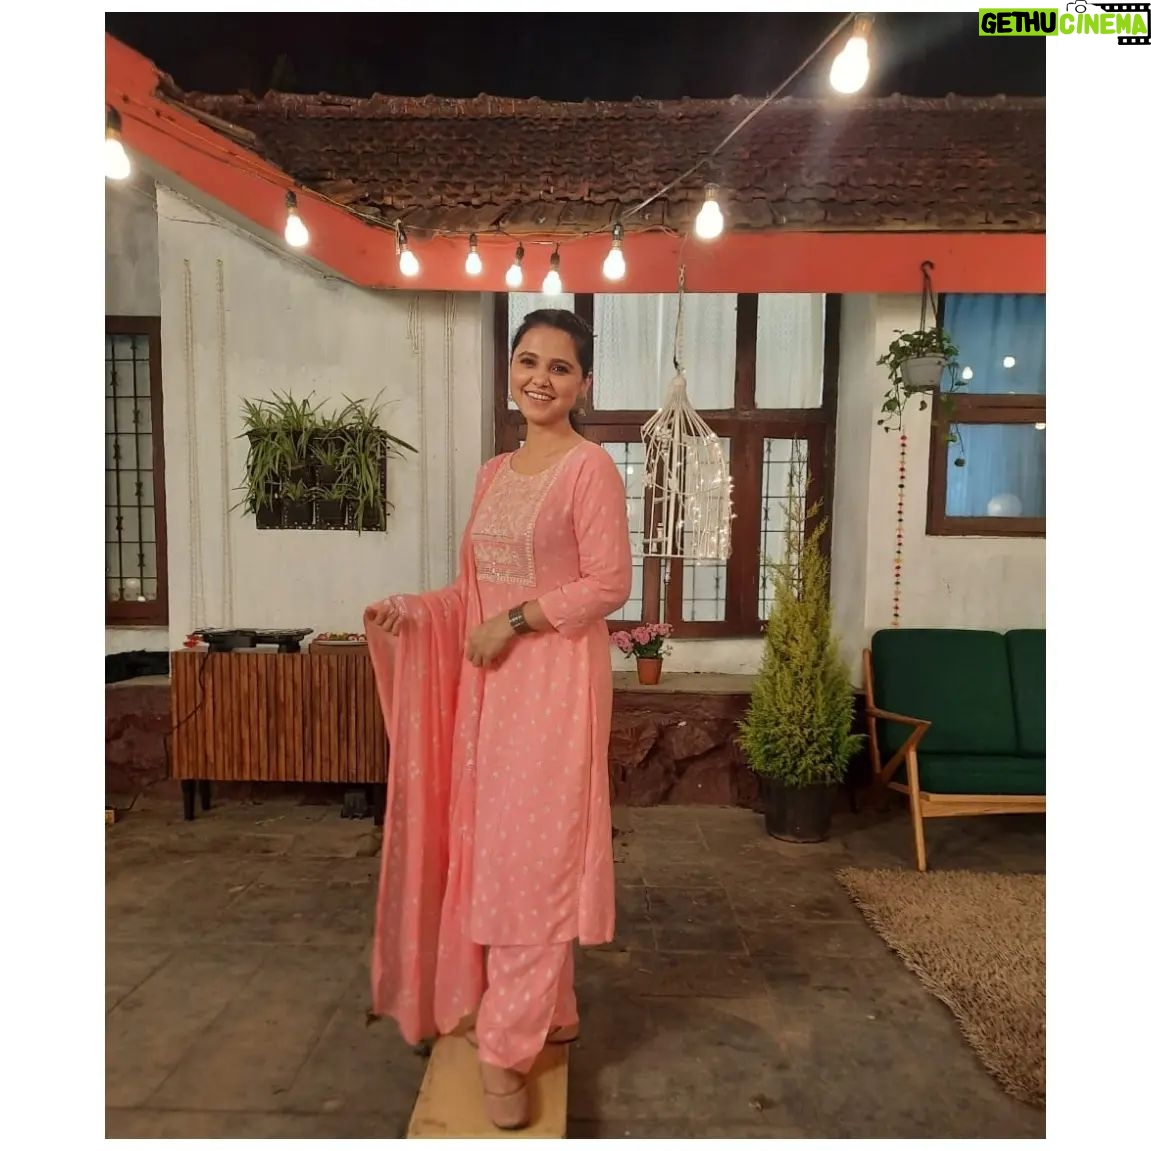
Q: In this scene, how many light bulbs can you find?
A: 9